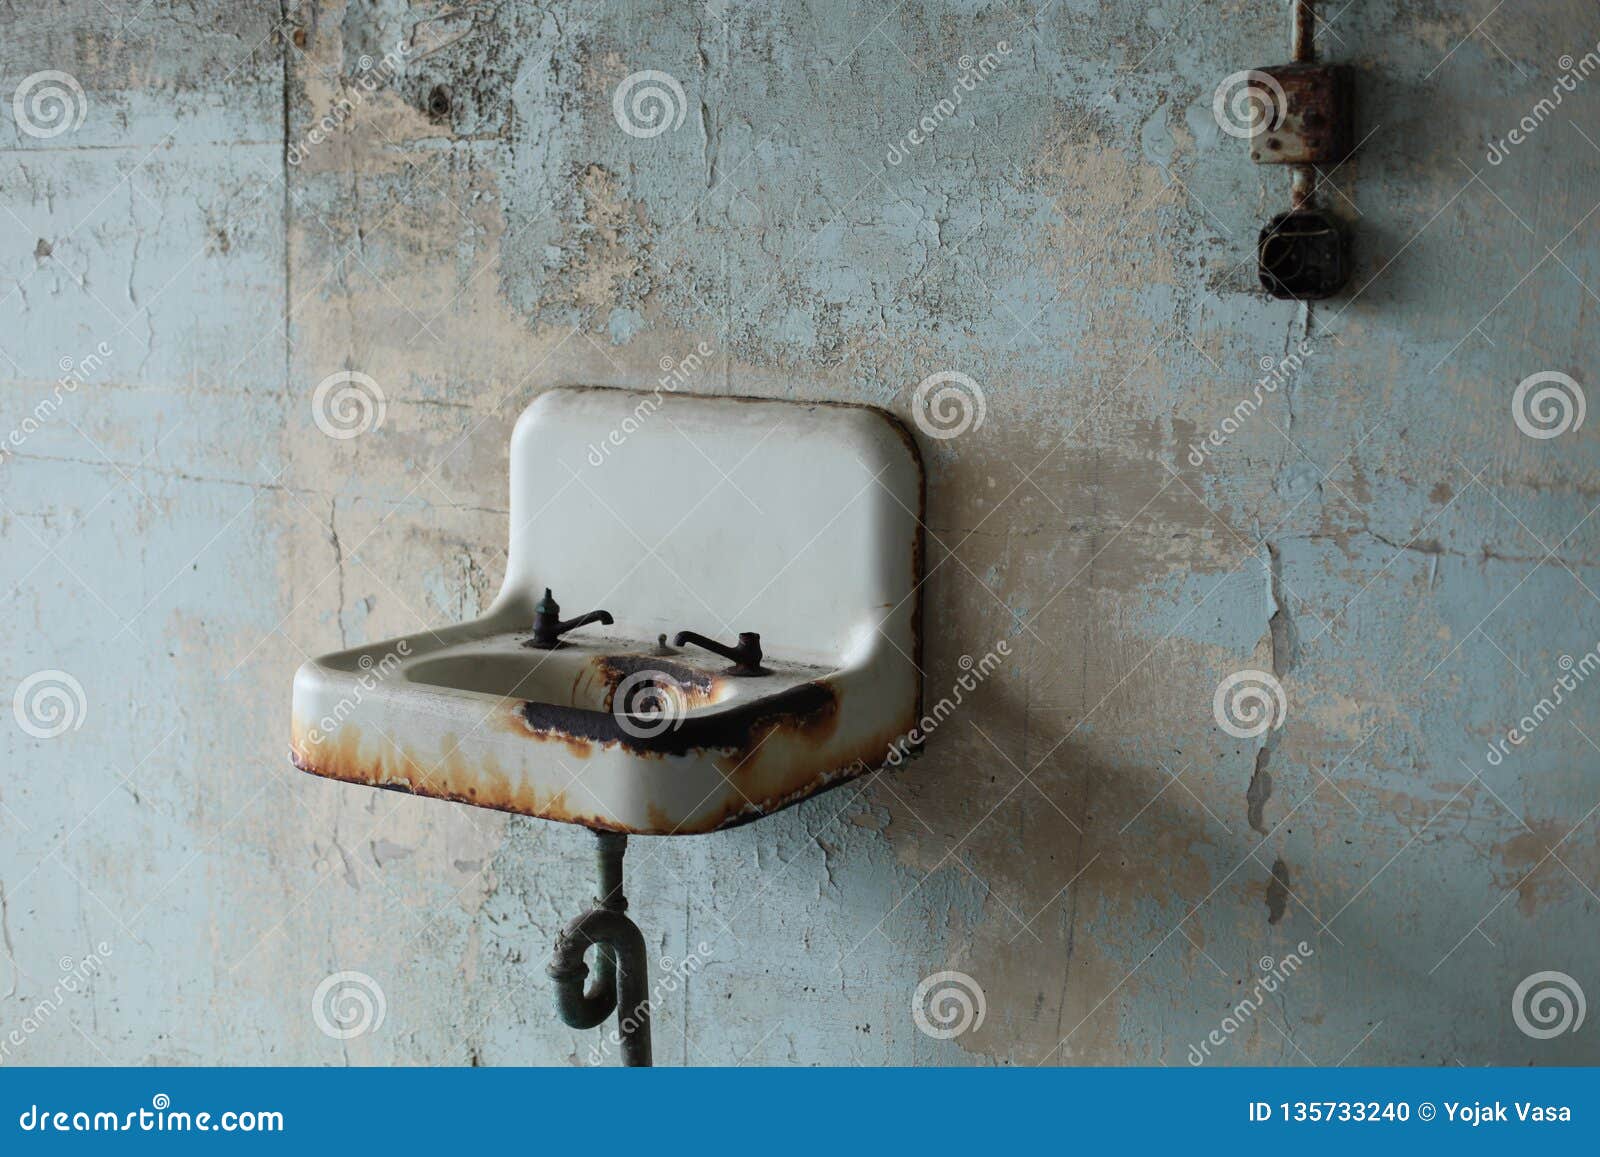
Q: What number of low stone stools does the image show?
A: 0